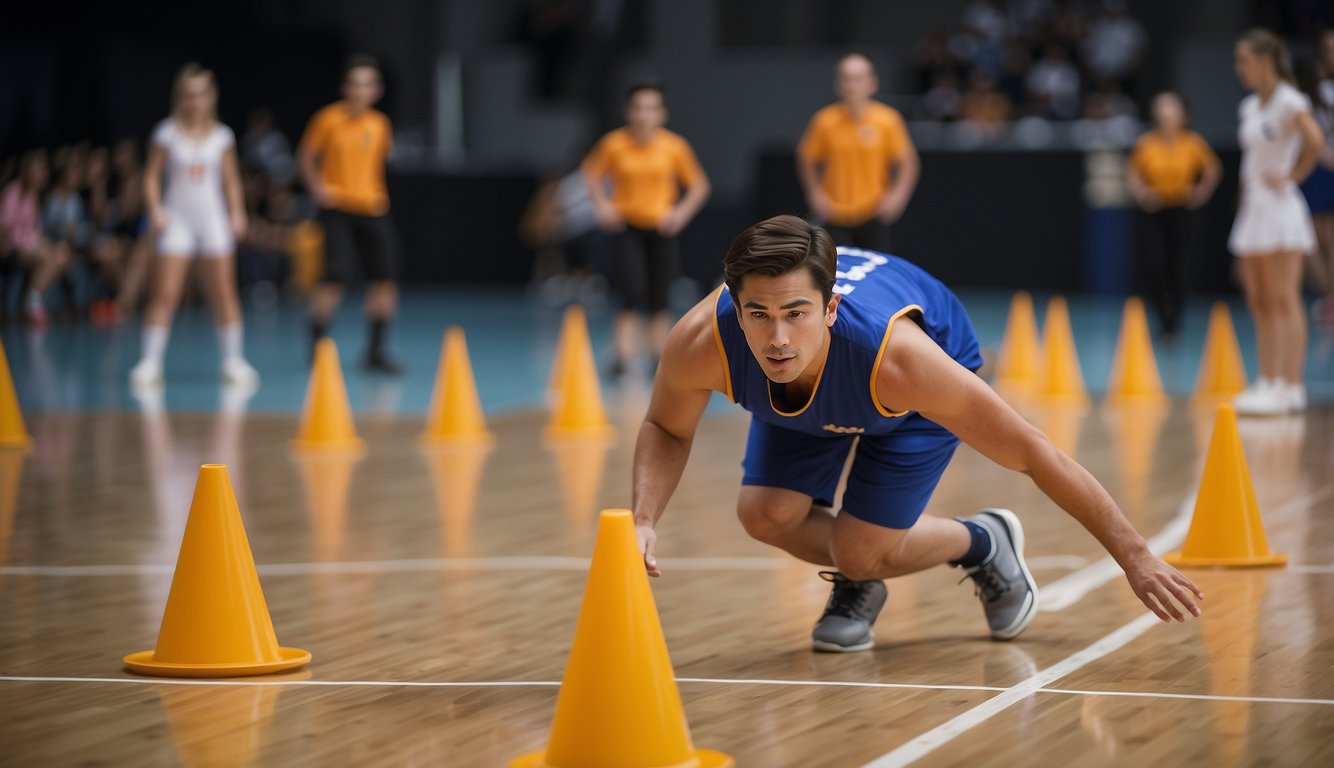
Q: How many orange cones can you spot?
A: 11